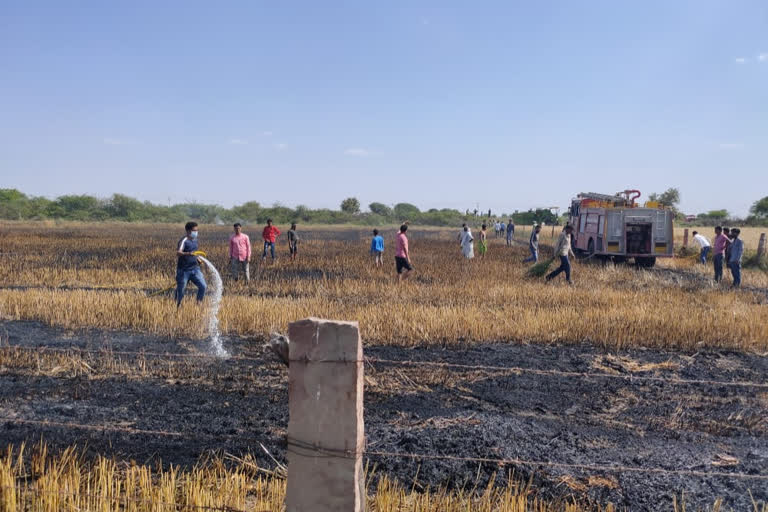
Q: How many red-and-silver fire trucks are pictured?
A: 1